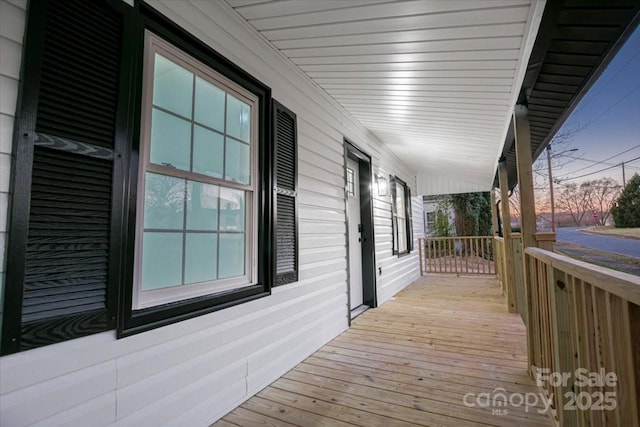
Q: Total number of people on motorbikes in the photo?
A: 0